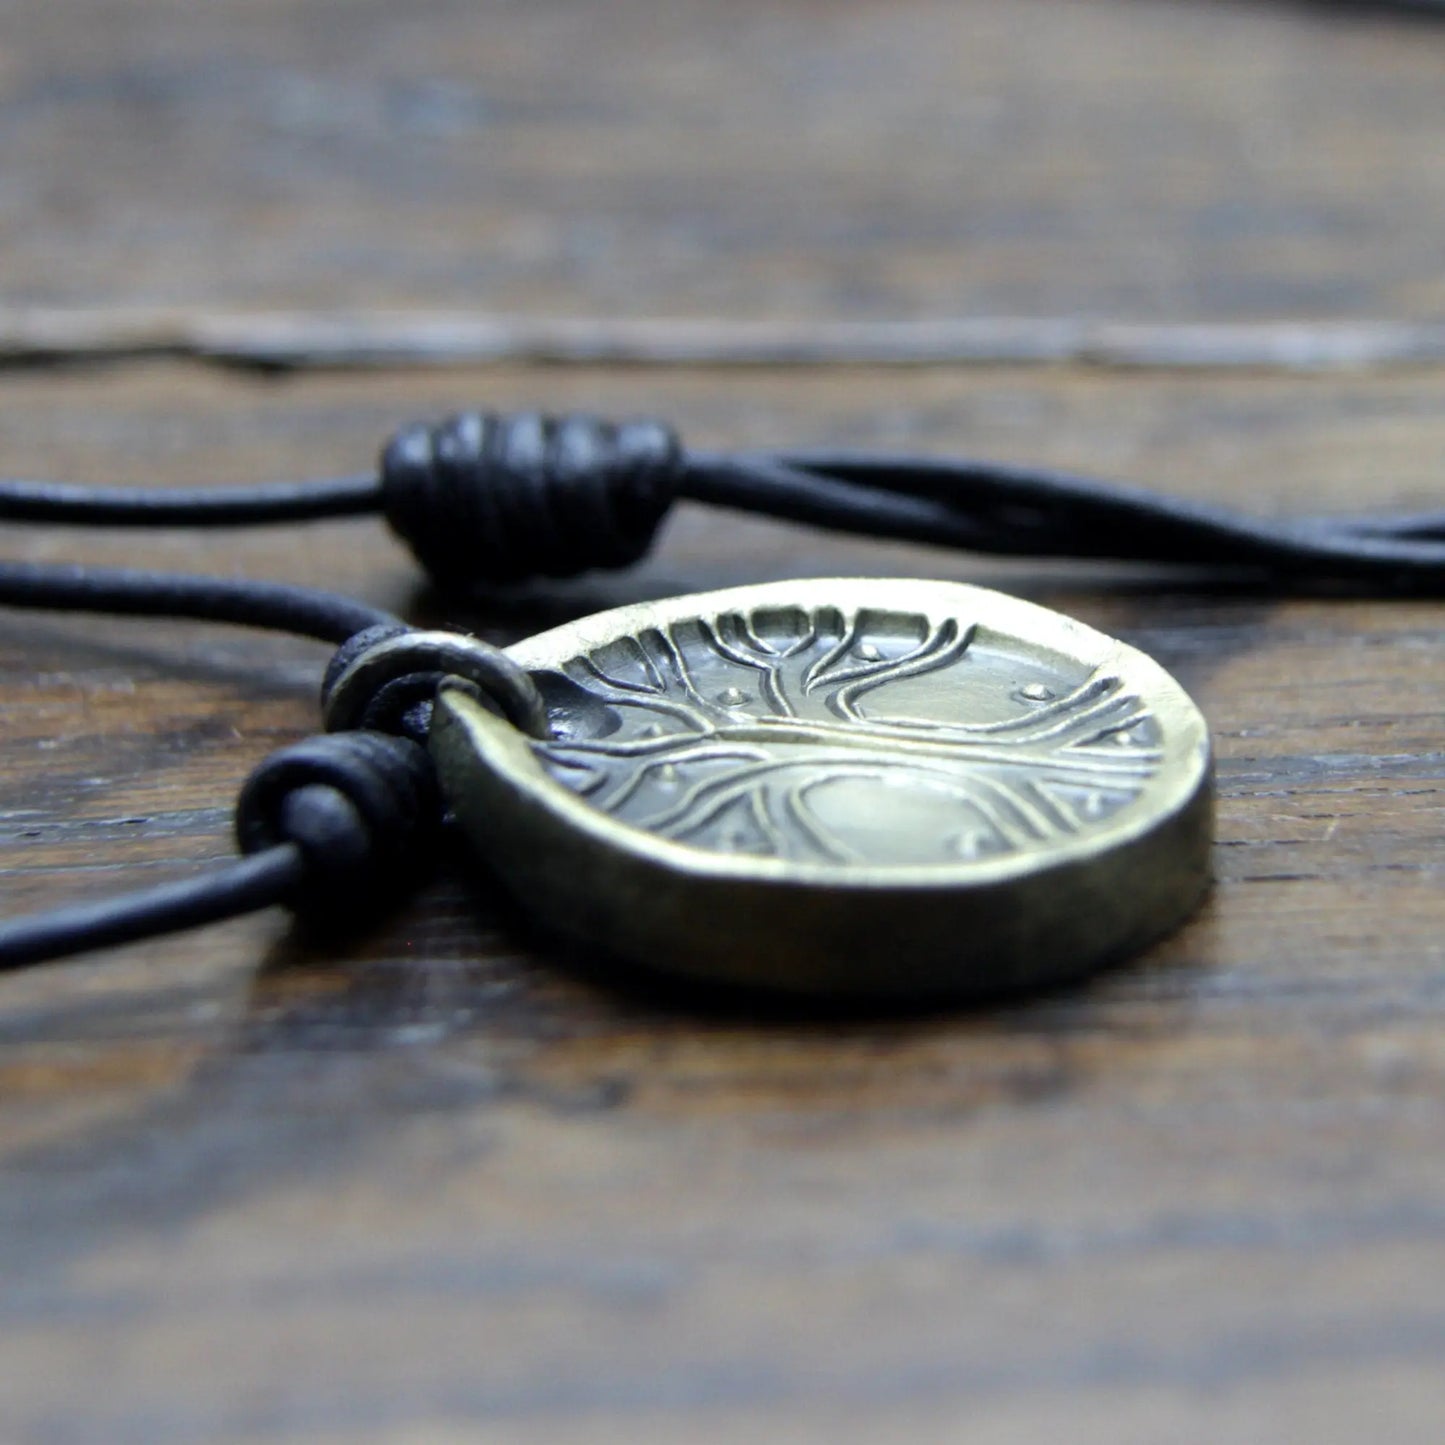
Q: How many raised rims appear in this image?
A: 1